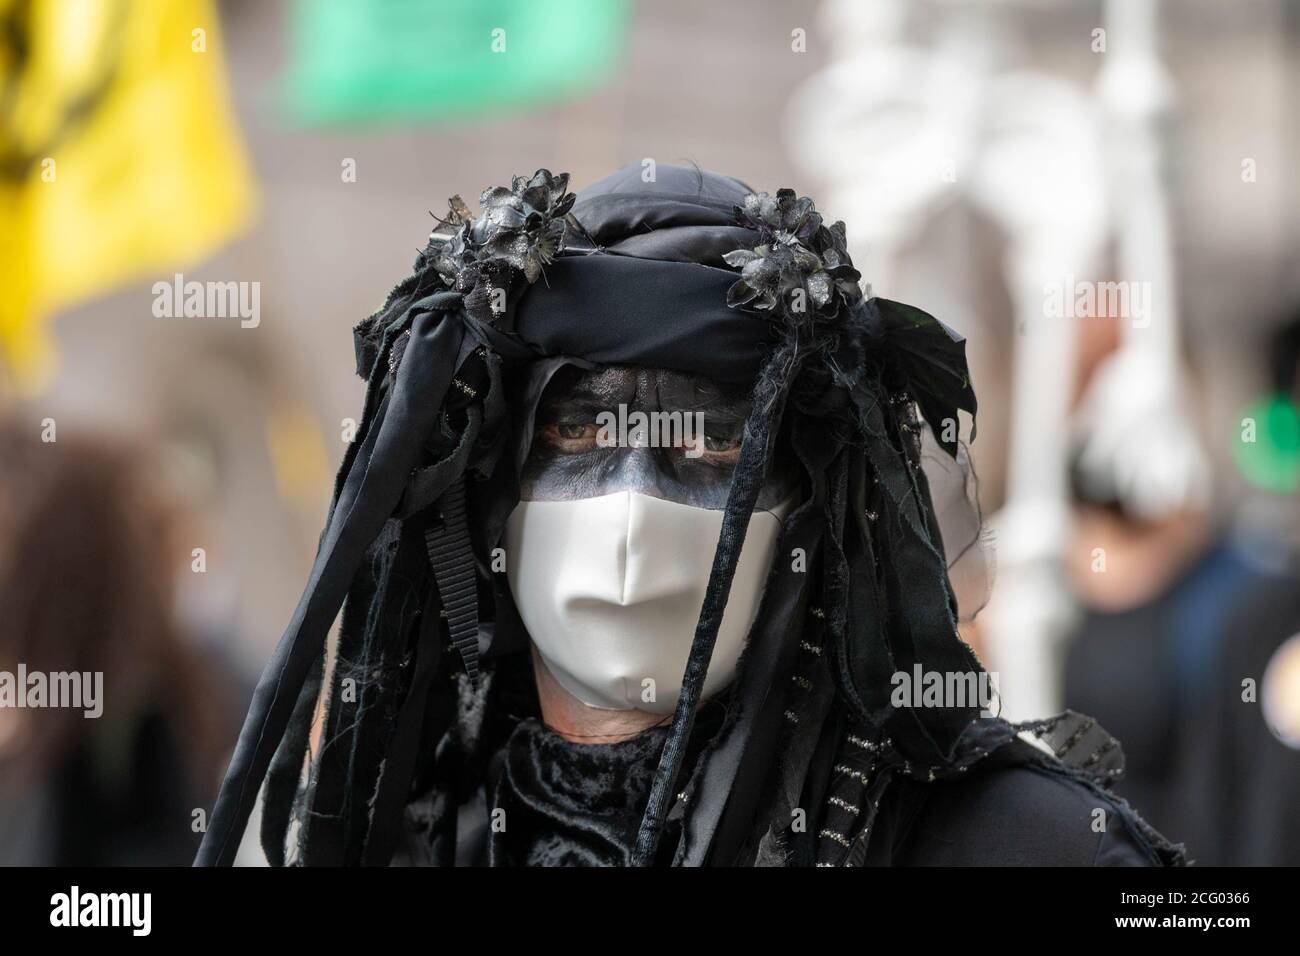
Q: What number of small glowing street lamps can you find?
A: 0